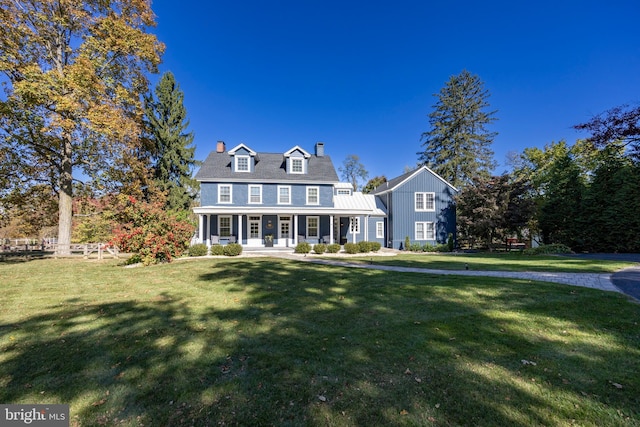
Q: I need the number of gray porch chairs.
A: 4